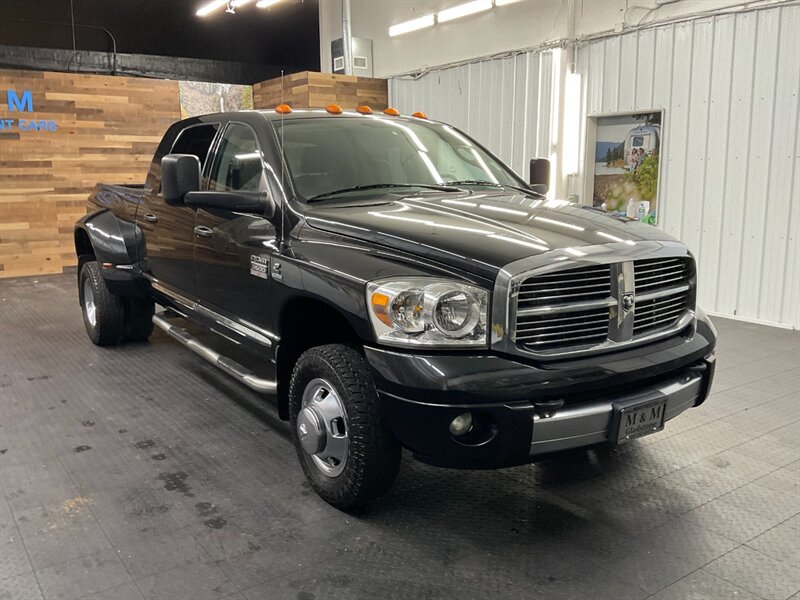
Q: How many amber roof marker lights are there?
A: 5